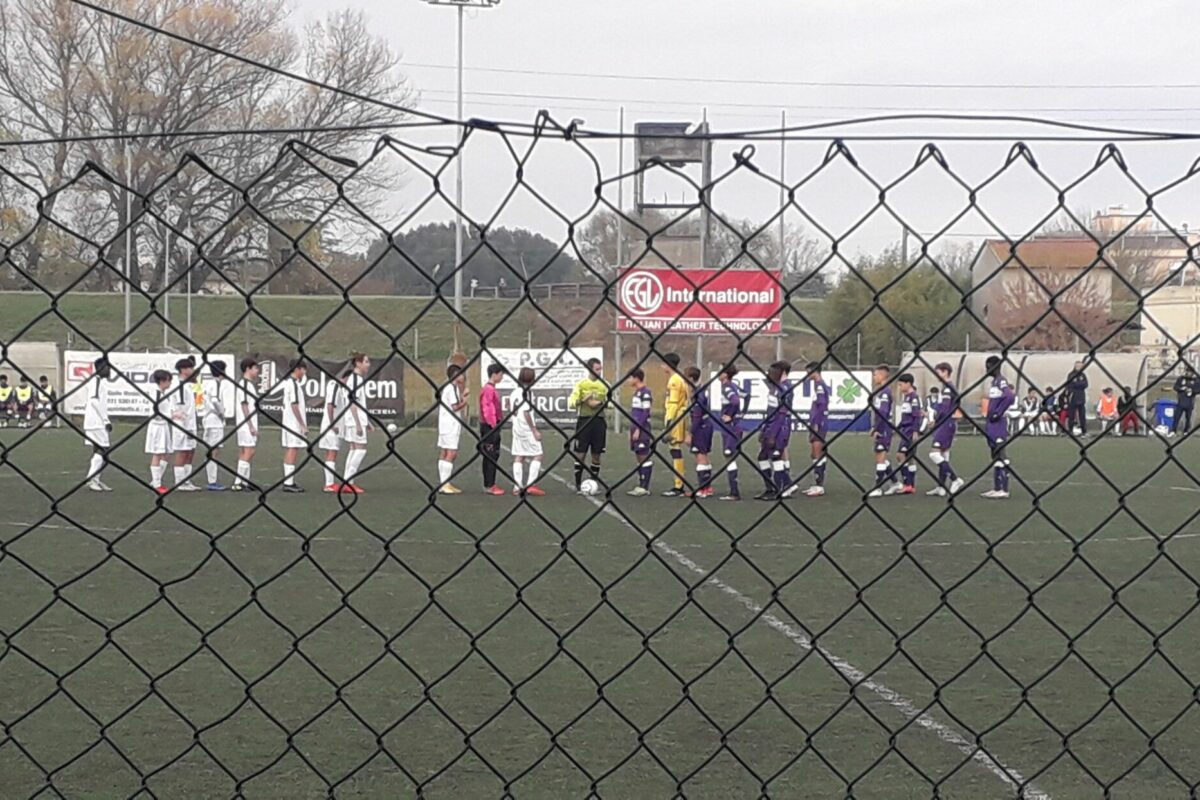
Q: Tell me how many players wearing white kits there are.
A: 10